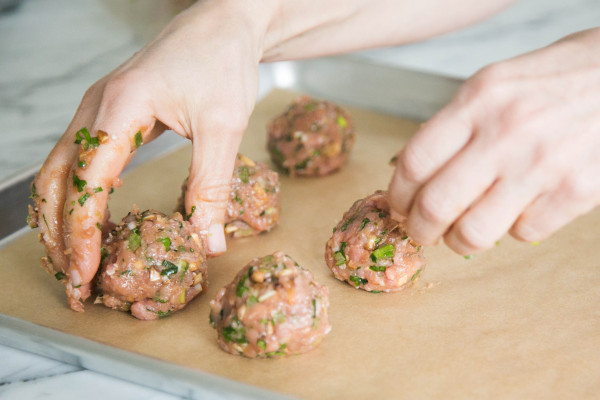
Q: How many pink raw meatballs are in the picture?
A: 5